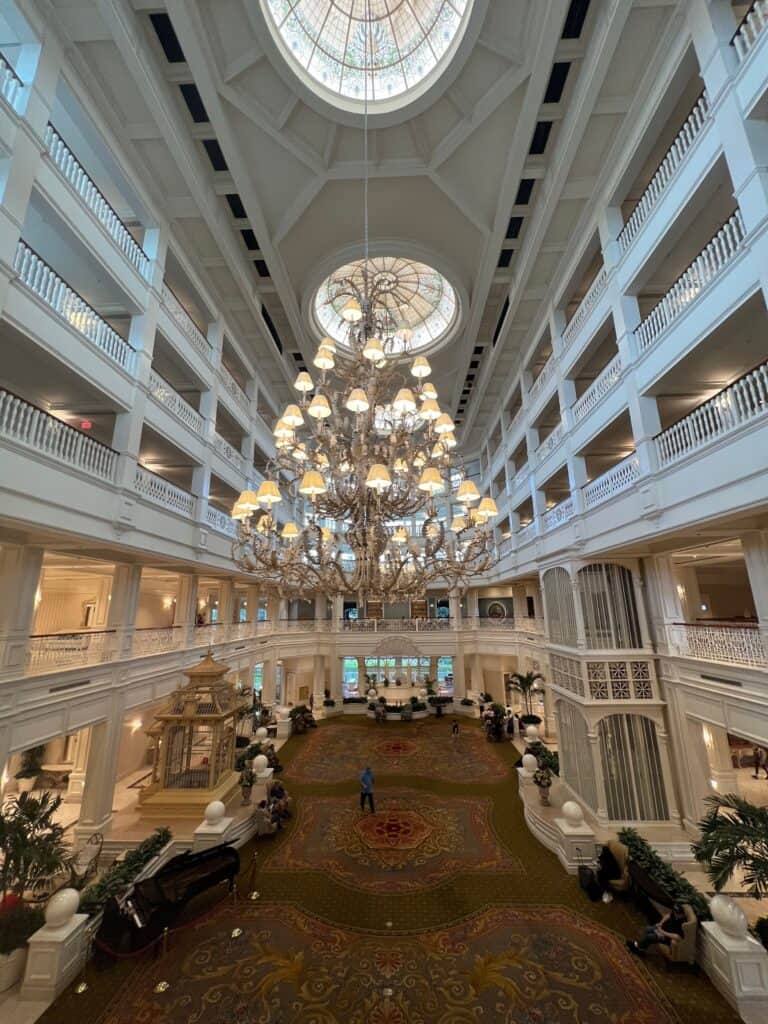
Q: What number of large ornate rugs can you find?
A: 3